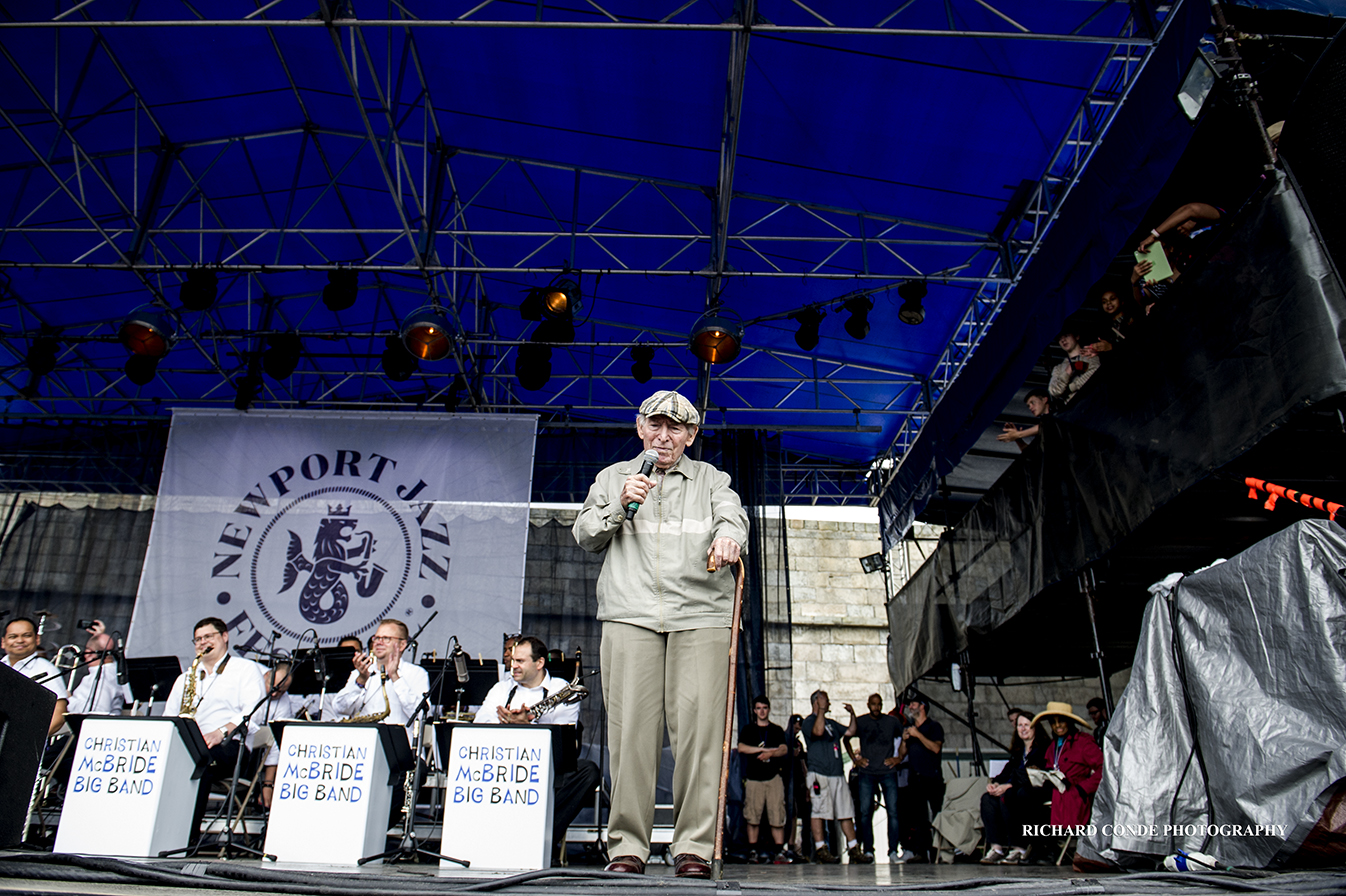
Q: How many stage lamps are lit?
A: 4